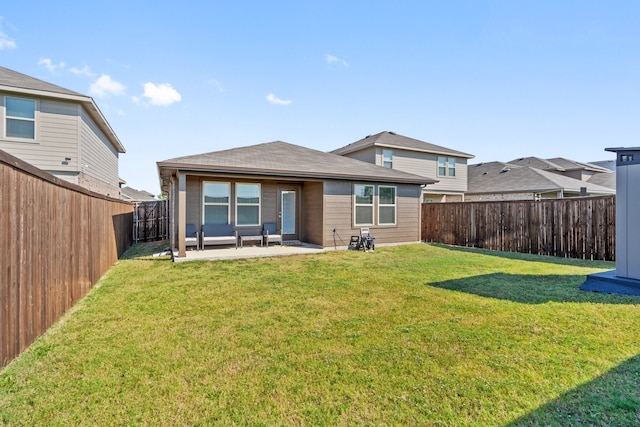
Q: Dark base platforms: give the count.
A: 1